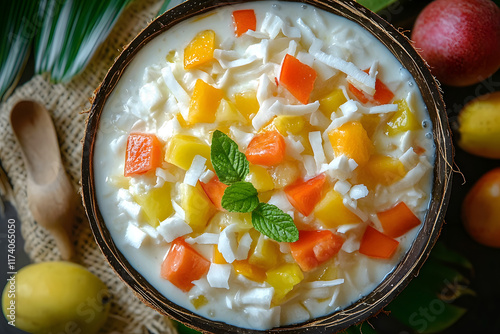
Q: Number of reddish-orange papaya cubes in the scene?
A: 11